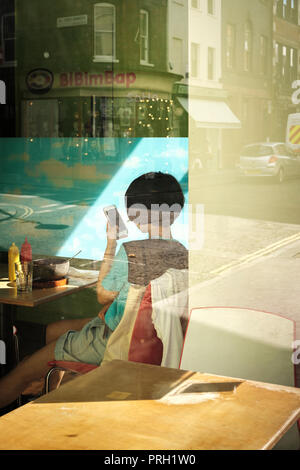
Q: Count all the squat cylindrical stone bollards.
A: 0